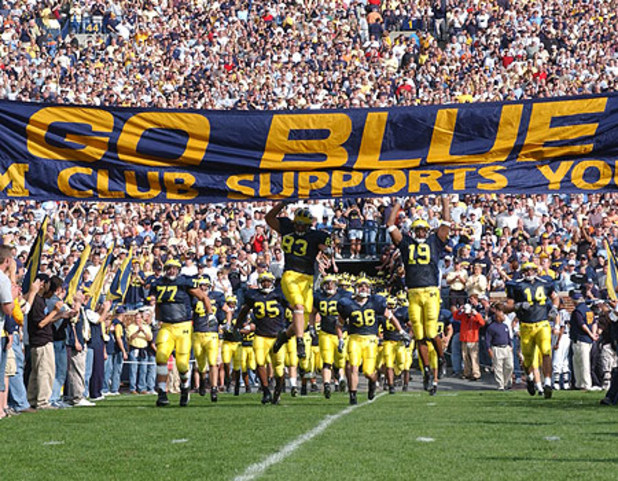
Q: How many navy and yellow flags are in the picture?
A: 5